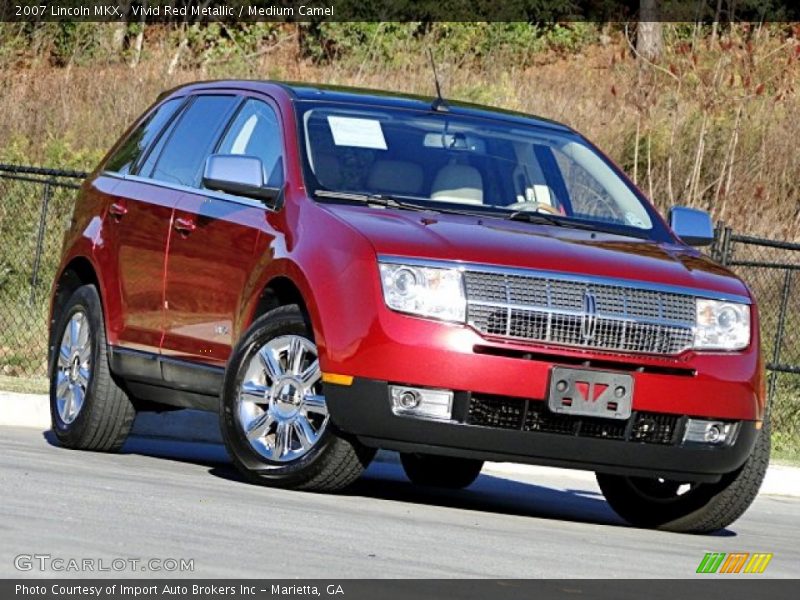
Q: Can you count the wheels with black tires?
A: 4